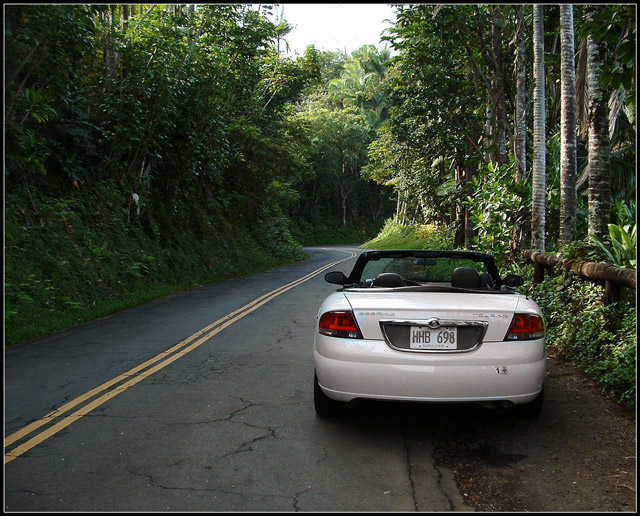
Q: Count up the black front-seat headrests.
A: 2